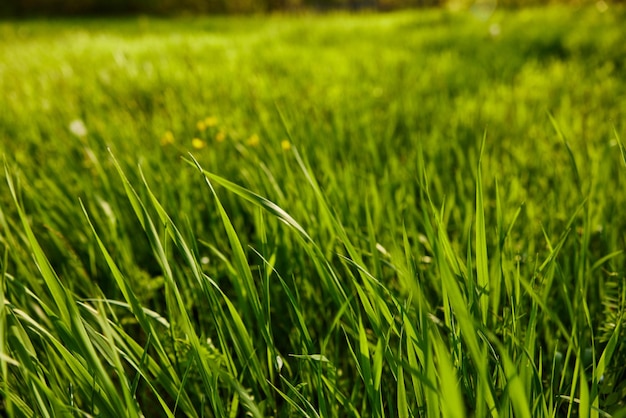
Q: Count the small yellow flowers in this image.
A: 7